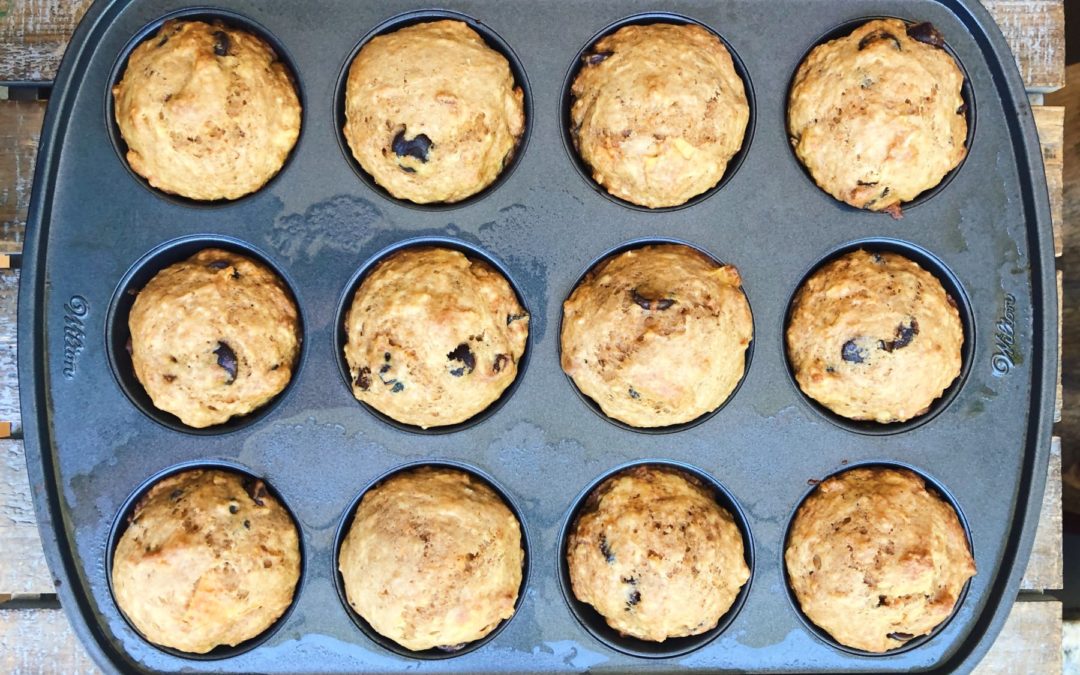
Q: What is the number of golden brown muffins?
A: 12